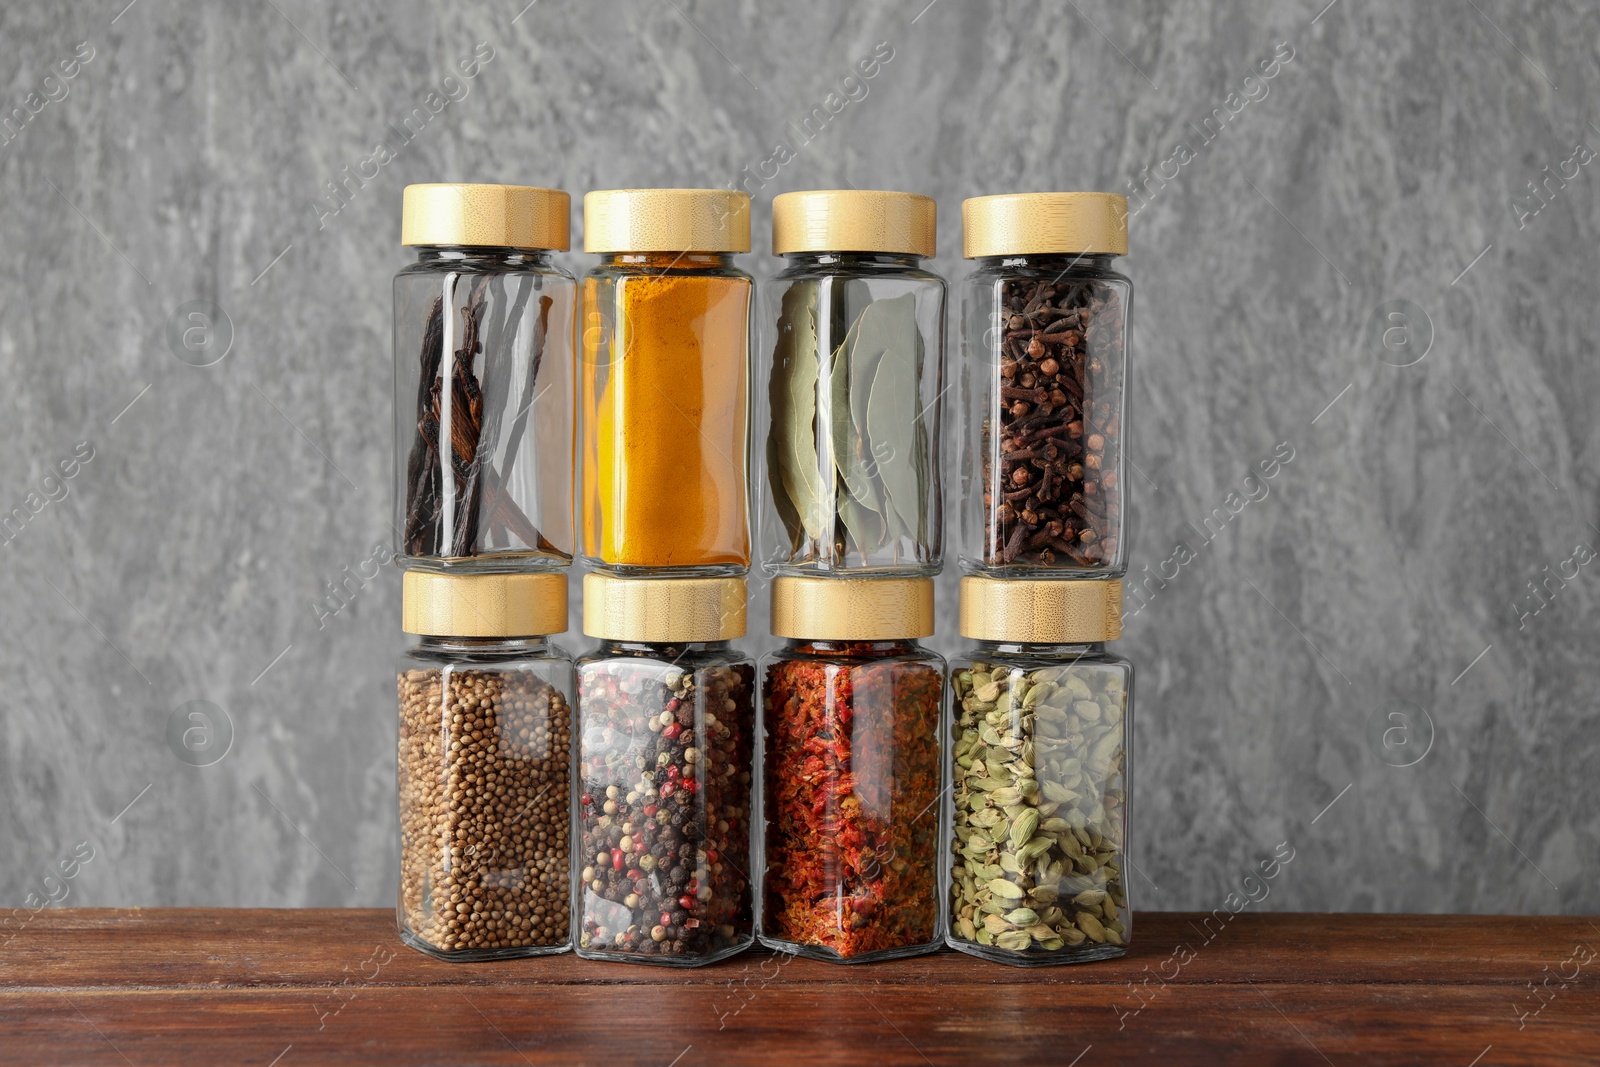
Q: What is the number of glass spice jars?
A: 8